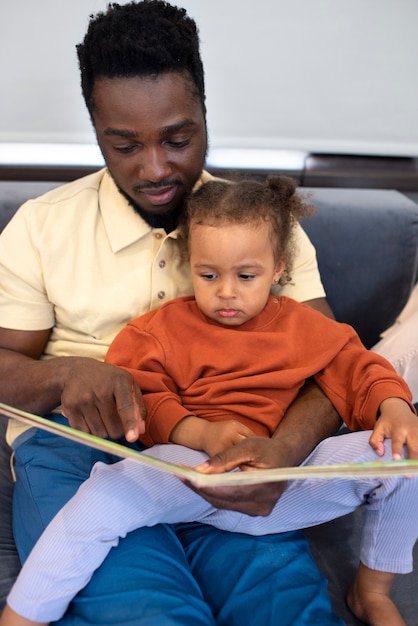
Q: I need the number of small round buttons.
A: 3